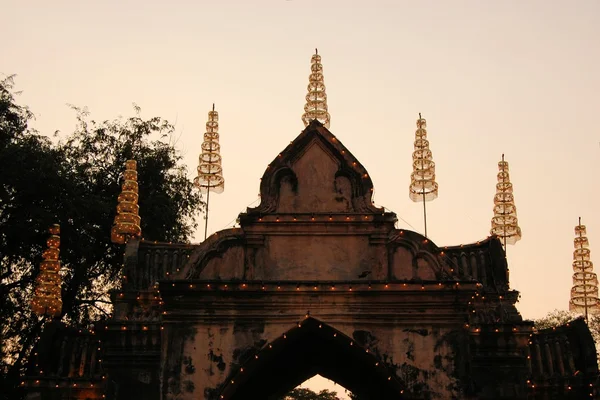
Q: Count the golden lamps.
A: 7